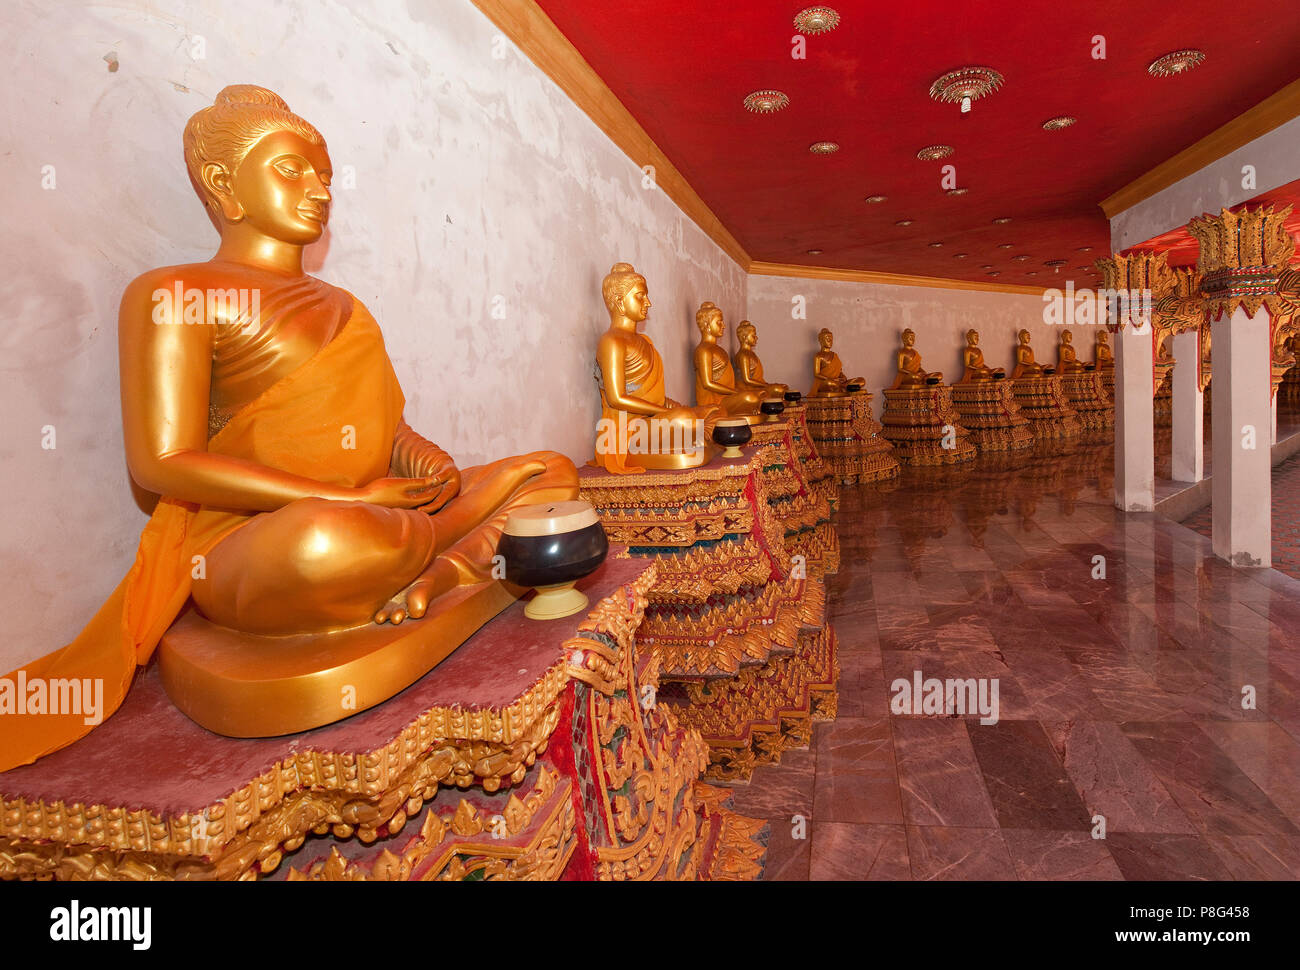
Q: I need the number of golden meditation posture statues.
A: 10